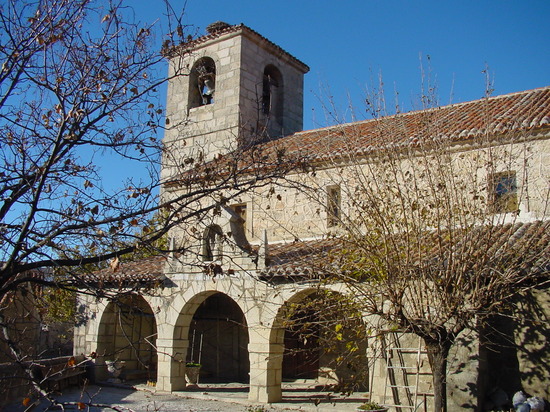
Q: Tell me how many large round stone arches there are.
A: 3